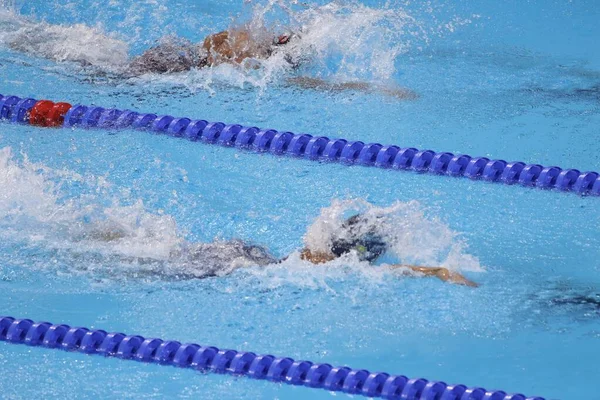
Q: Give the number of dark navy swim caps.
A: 1